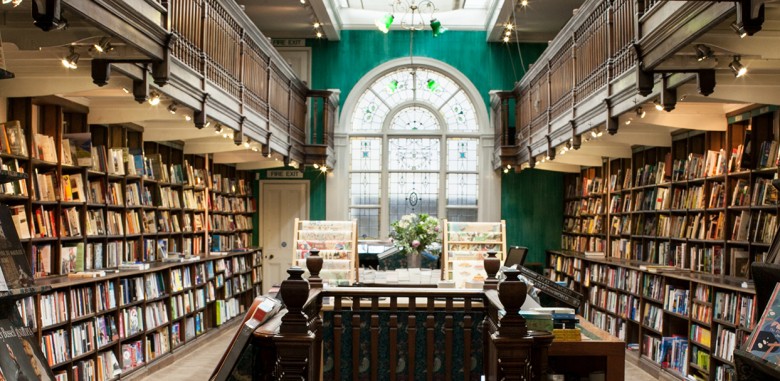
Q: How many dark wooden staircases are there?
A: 1